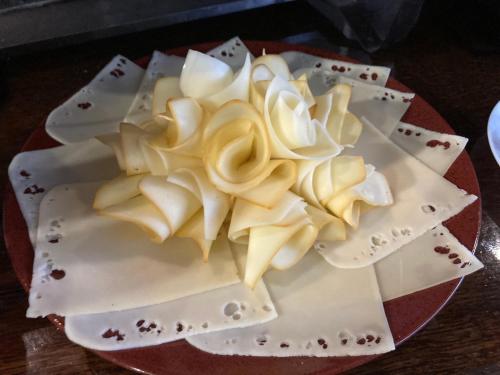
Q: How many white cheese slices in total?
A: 12